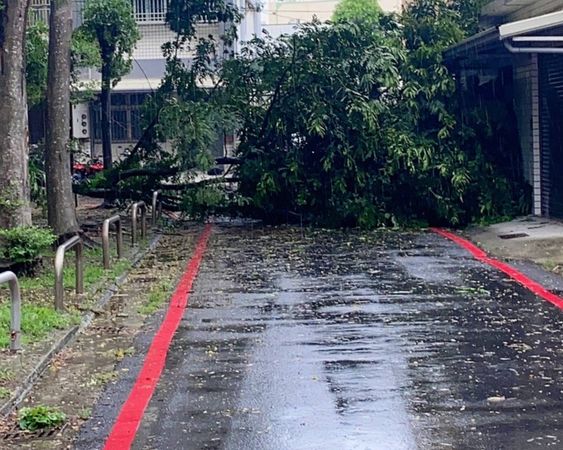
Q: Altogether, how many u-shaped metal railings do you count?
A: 5